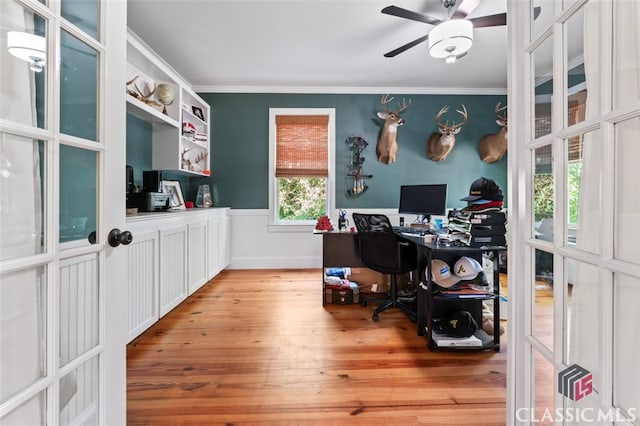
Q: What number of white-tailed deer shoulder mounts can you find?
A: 3